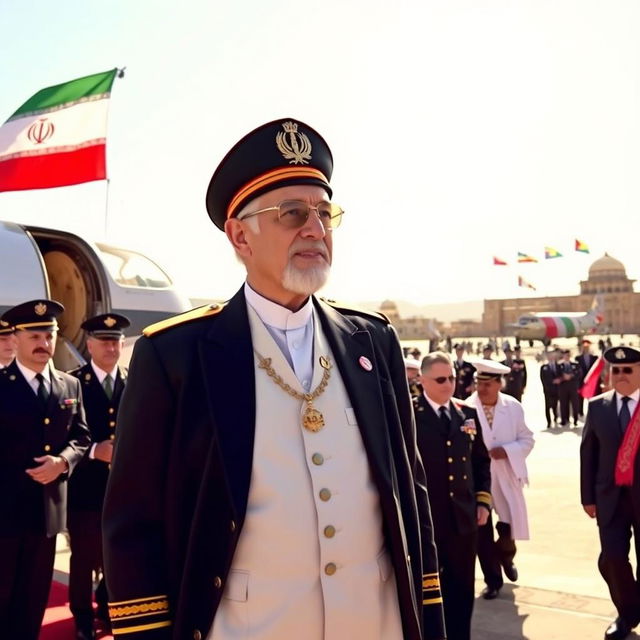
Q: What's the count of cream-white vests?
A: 1